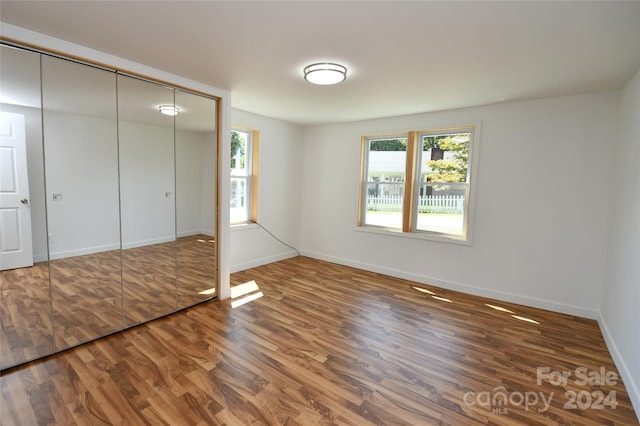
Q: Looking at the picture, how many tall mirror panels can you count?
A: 4